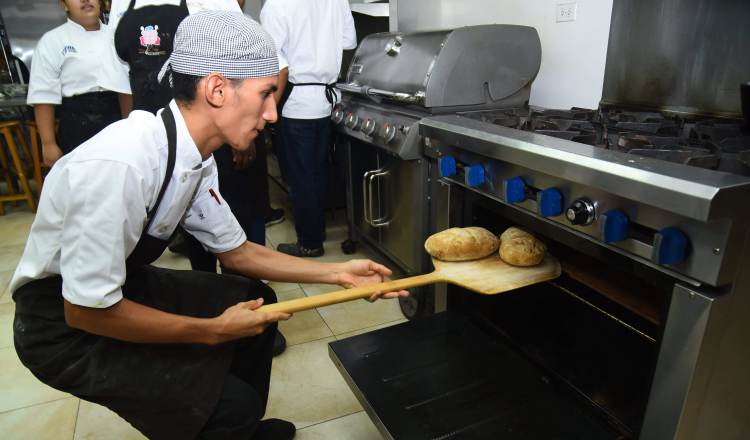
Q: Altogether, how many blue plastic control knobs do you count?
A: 6